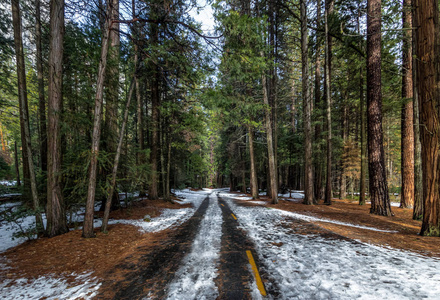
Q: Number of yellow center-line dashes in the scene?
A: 3